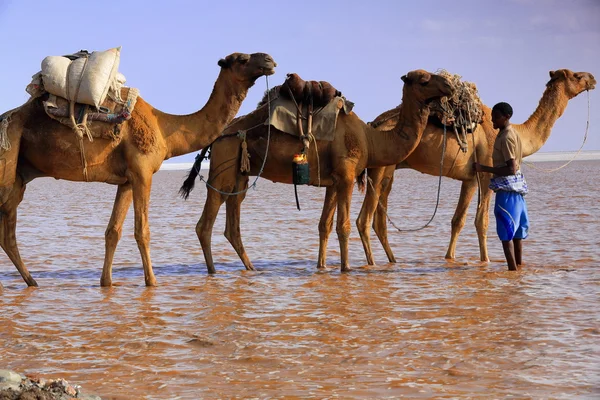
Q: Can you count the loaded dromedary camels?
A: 3